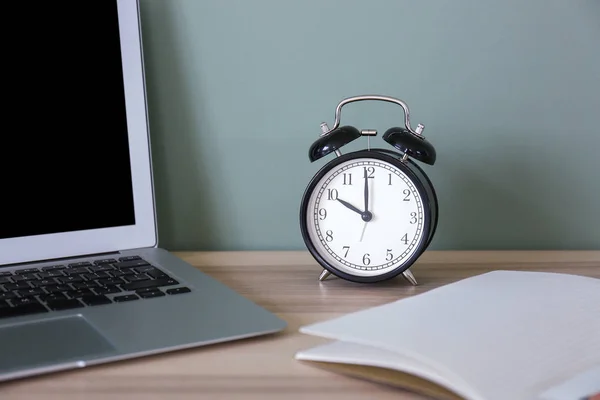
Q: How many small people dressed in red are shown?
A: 0